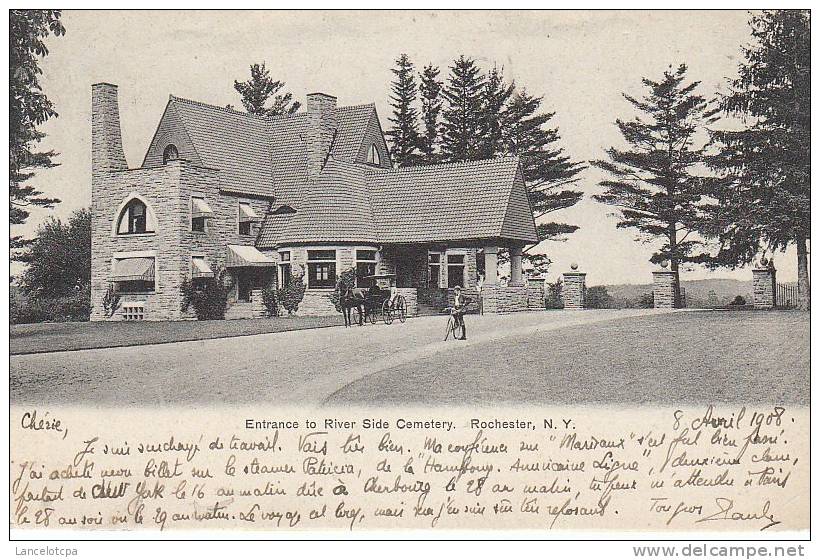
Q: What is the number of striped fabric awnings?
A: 5